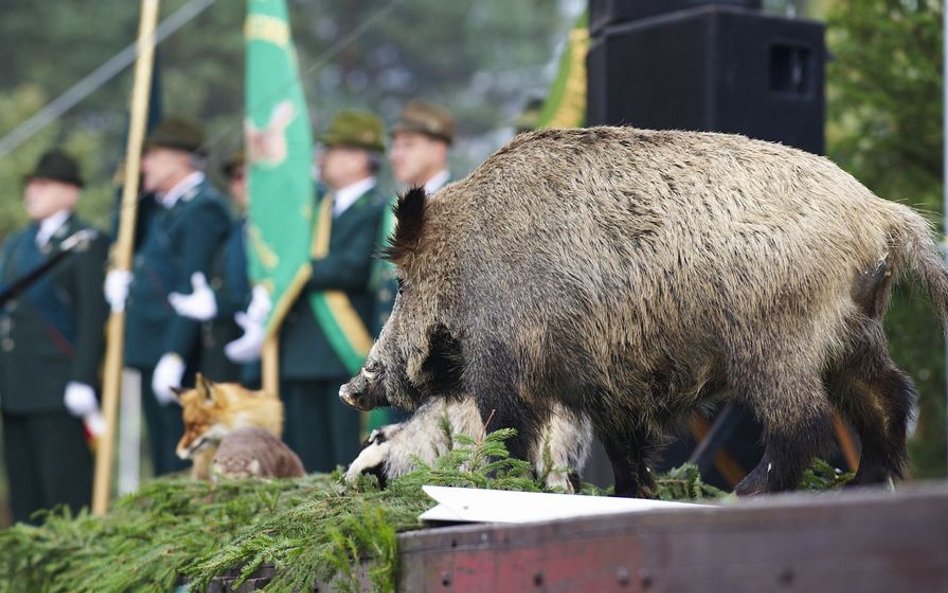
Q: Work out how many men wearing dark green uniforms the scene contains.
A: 5